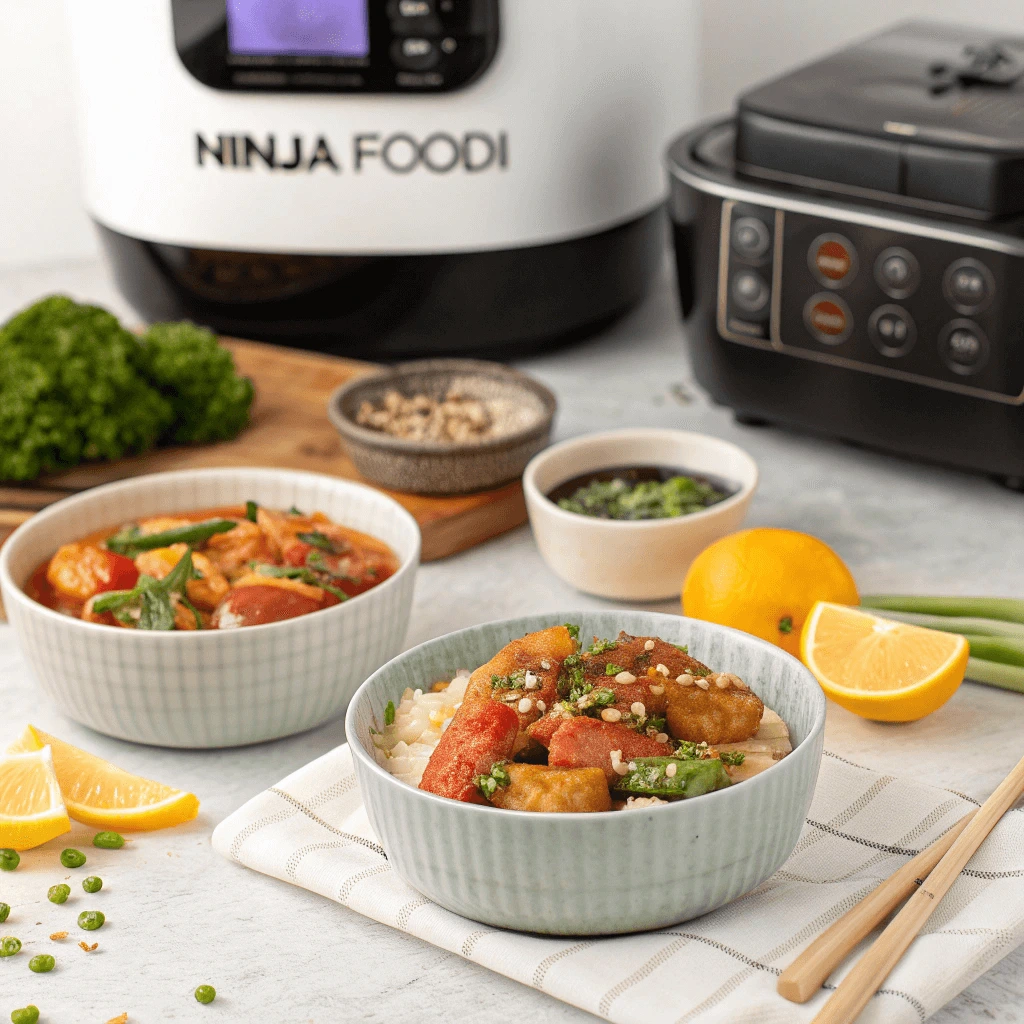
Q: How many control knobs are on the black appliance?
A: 8